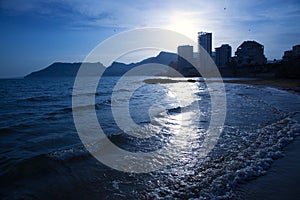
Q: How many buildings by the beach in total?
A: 5